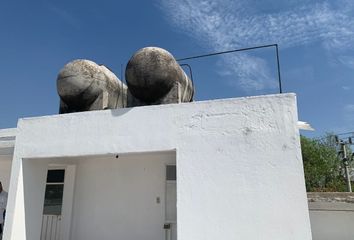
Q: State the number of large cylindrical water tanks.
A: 2